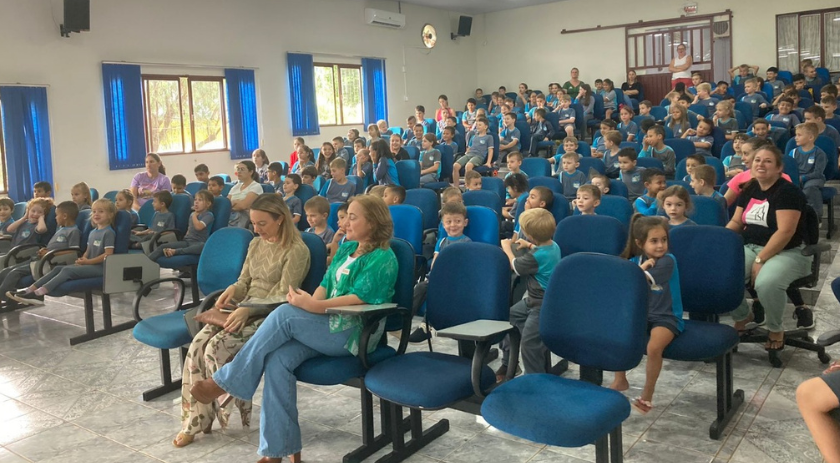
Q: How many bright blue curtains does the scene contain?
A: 5